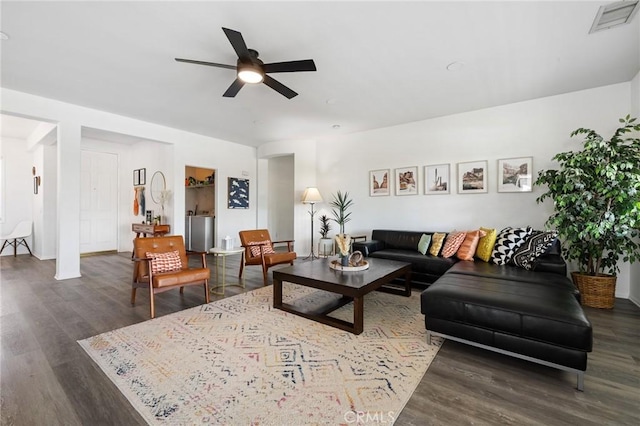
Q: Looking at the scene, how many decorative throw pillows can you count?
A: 9